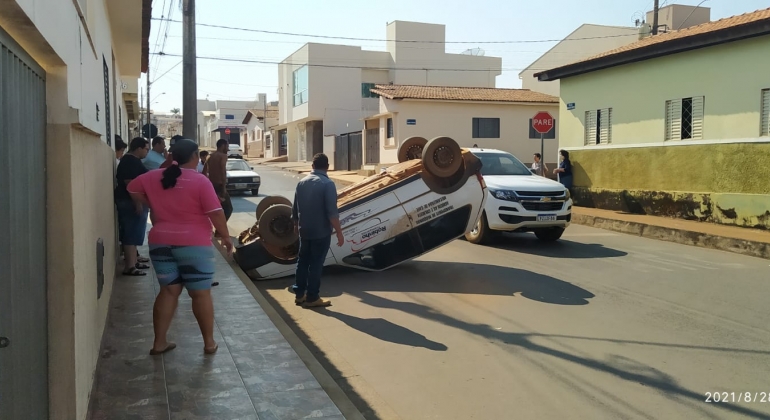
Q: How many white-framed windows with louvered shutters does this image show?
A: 3